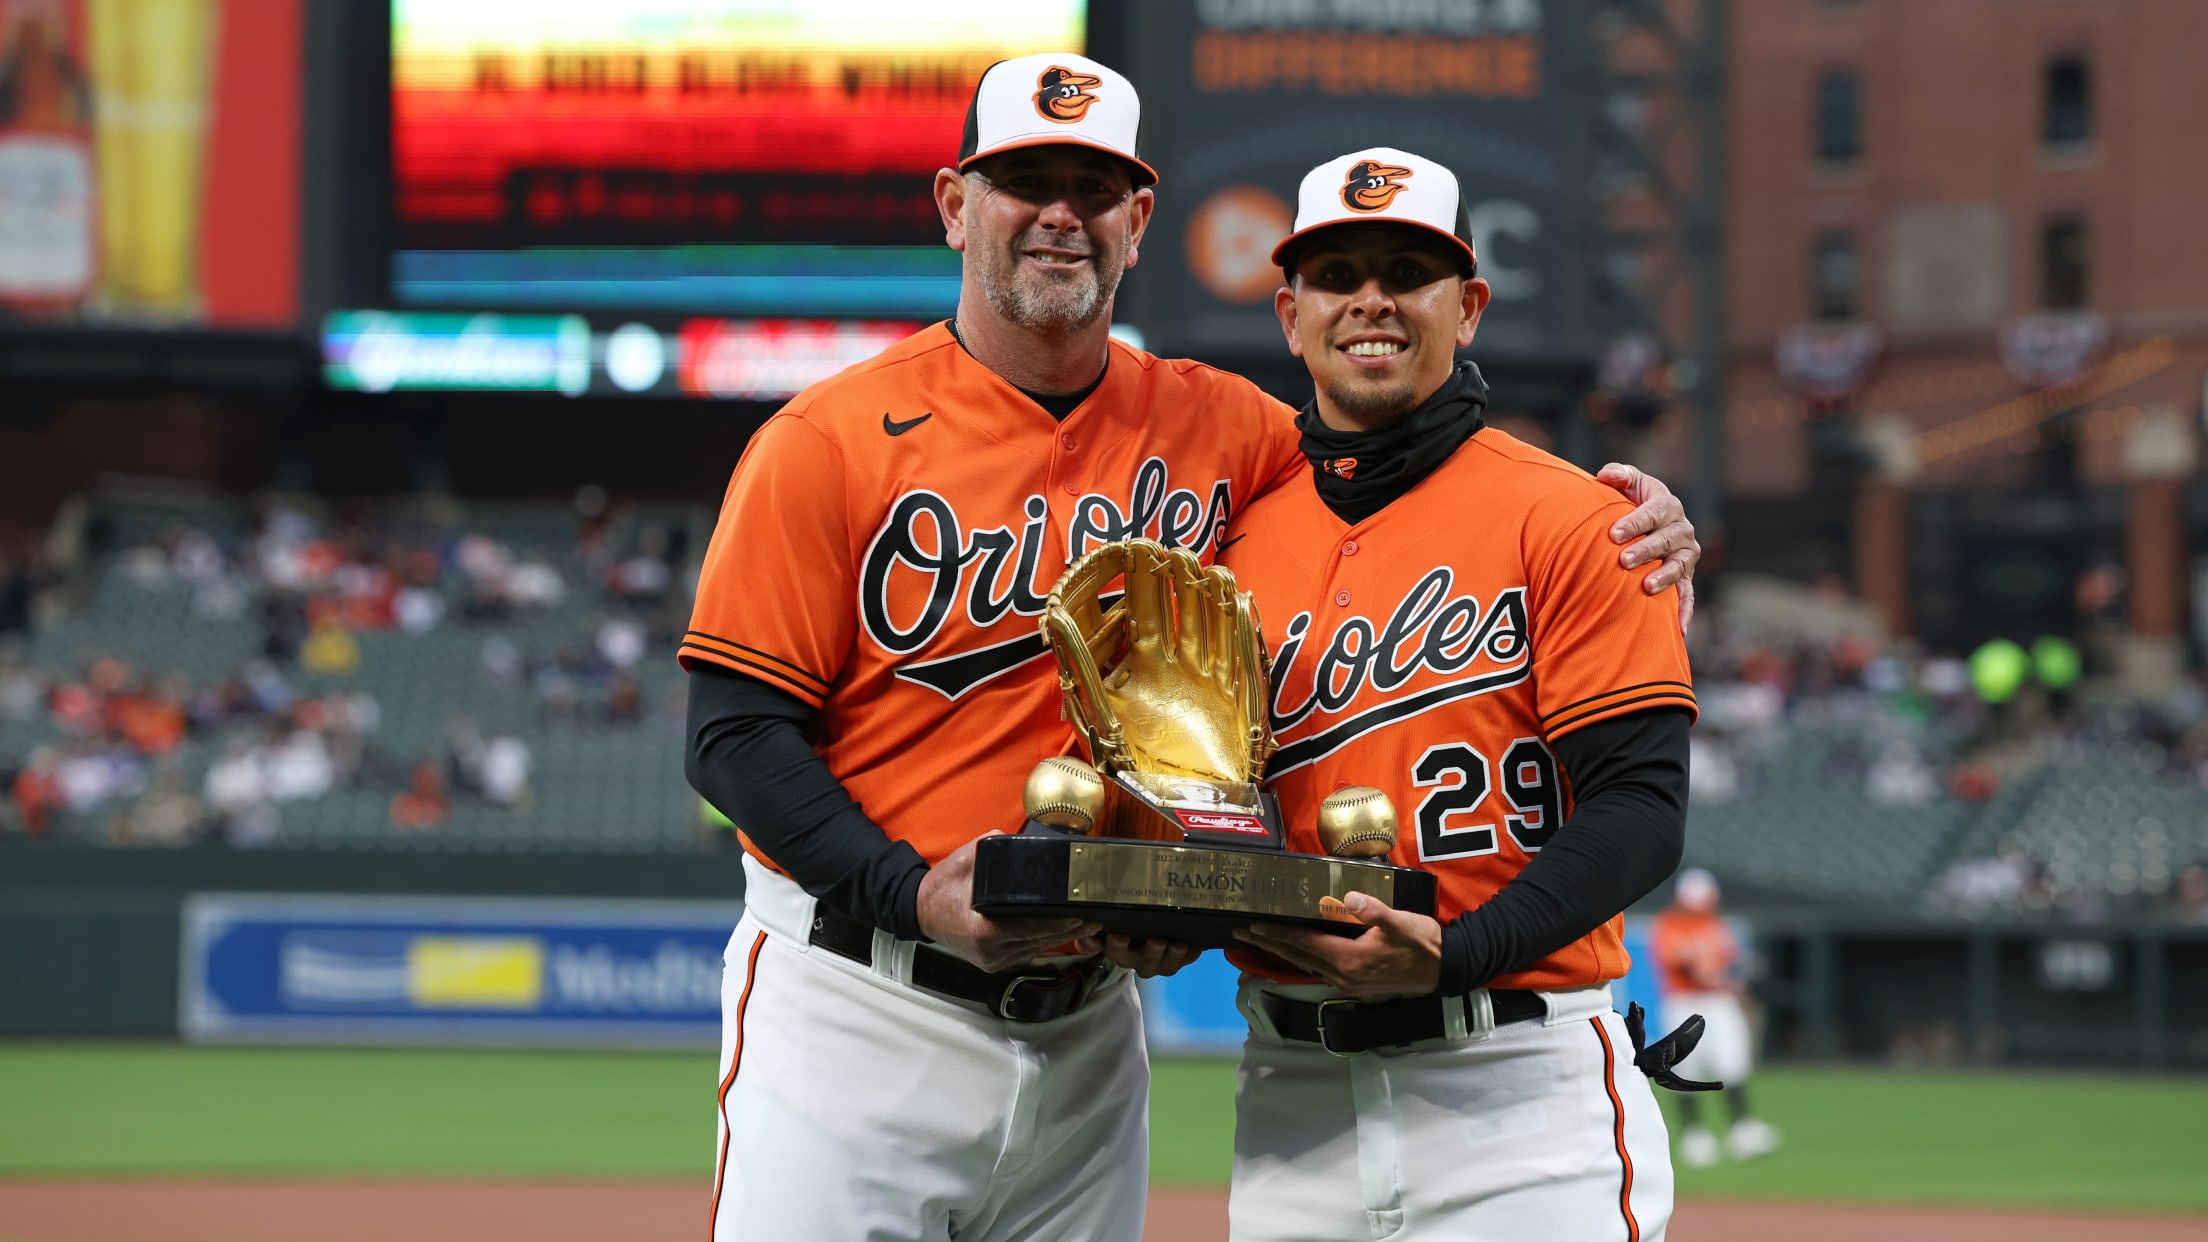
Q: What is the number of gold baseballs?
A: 2